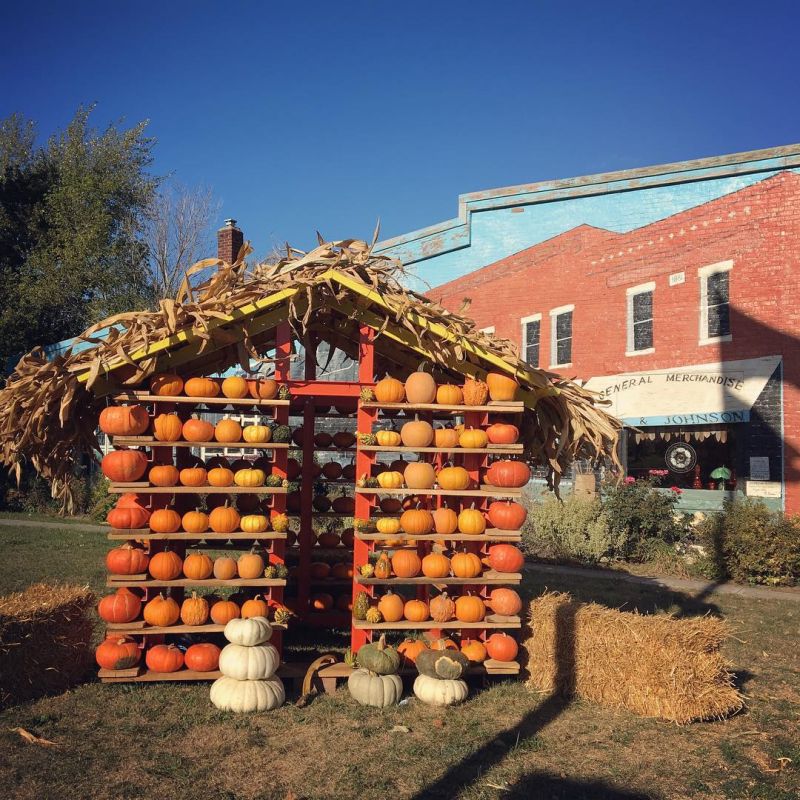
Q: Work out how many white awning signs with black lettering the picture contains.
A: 1